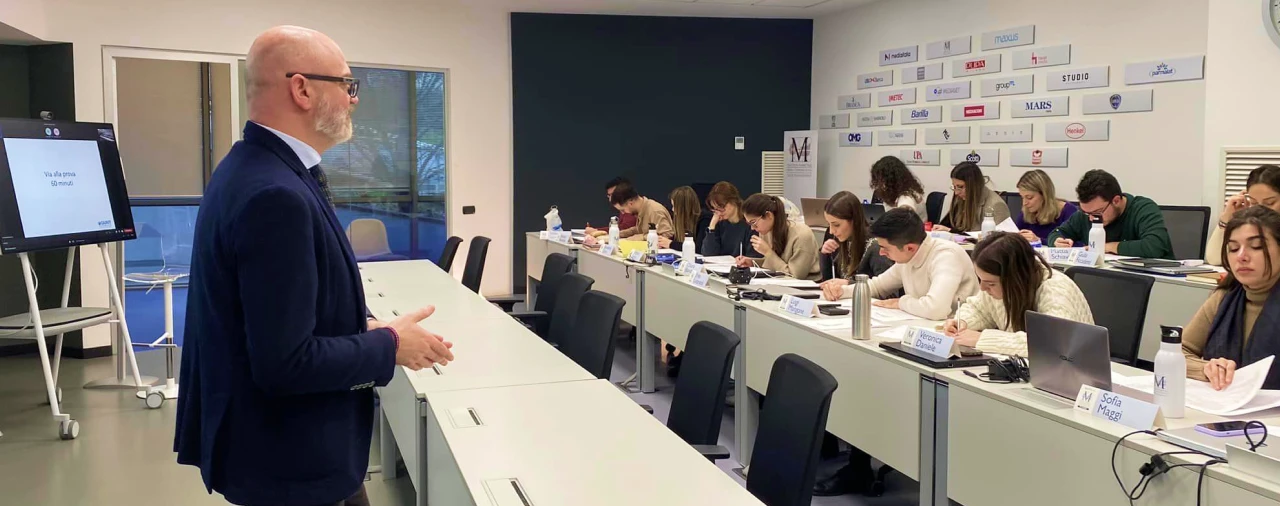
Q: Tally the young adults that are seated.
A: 14